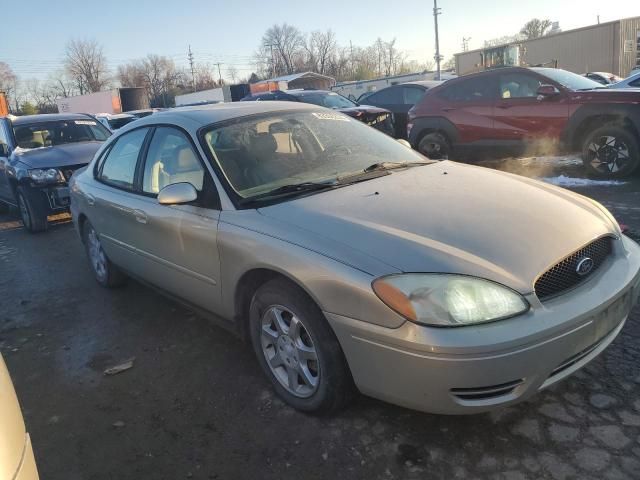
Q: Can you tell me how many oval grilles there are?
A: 1